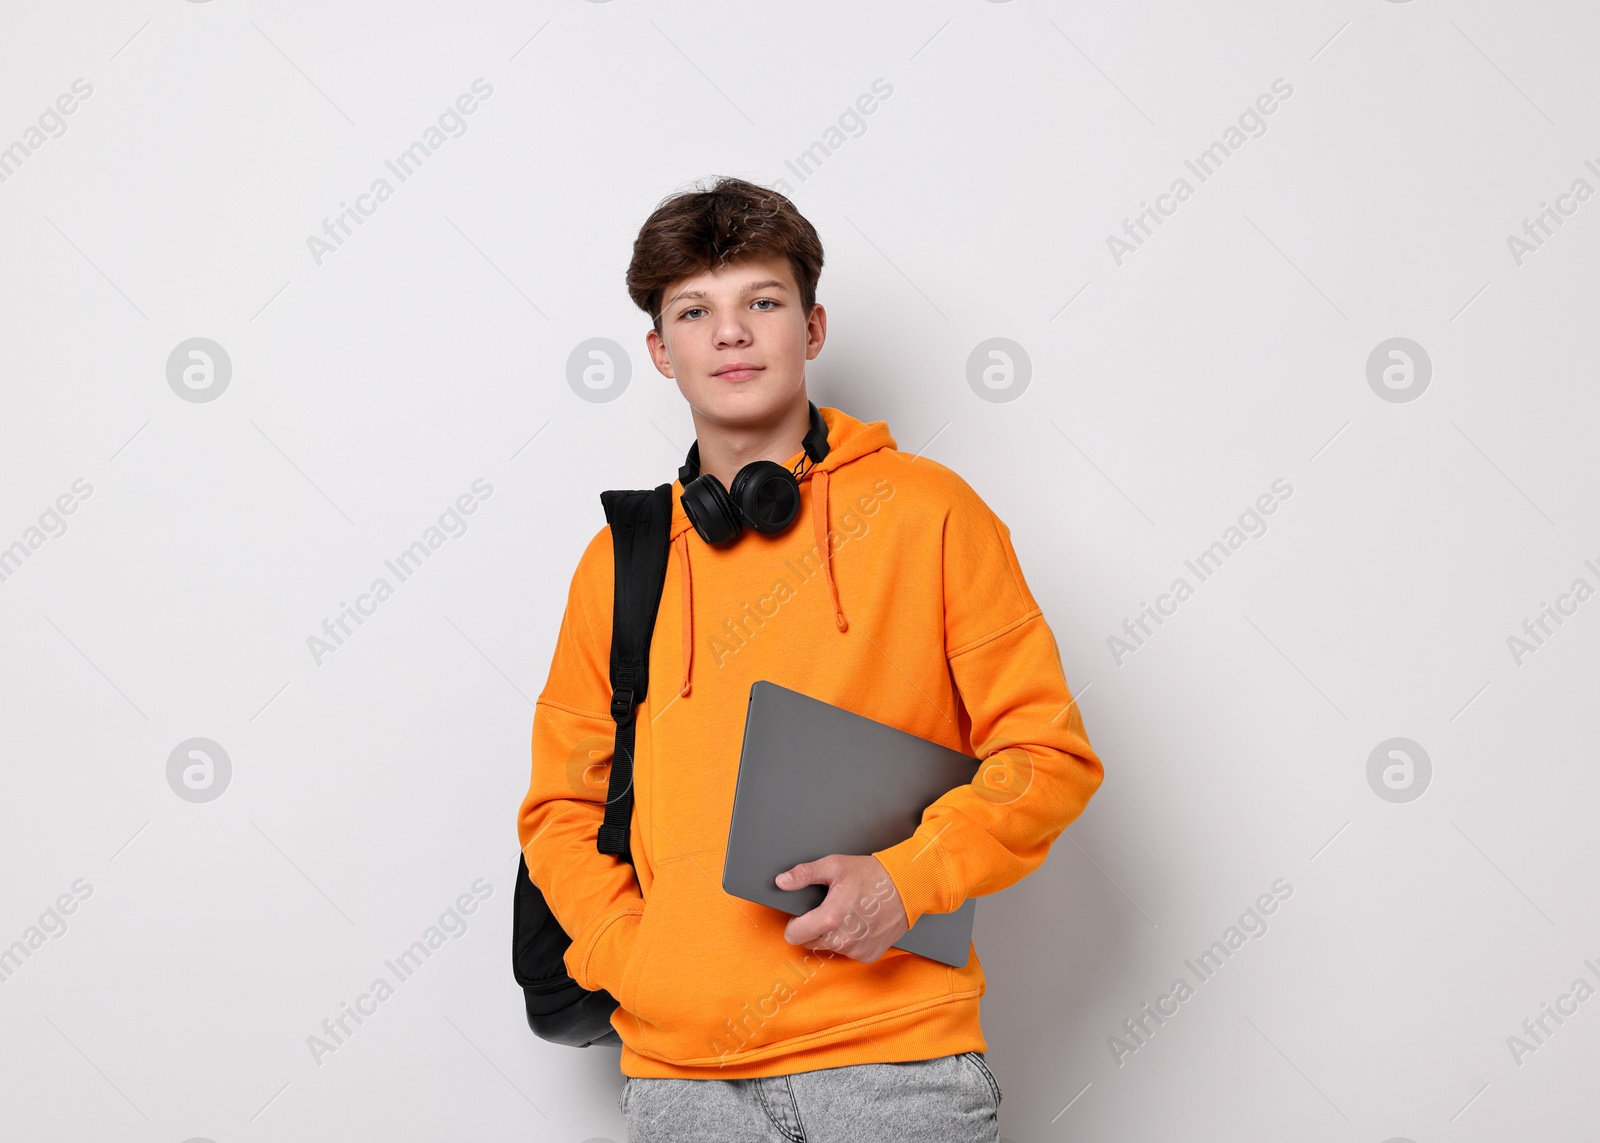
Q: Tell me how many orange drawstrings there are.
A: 2